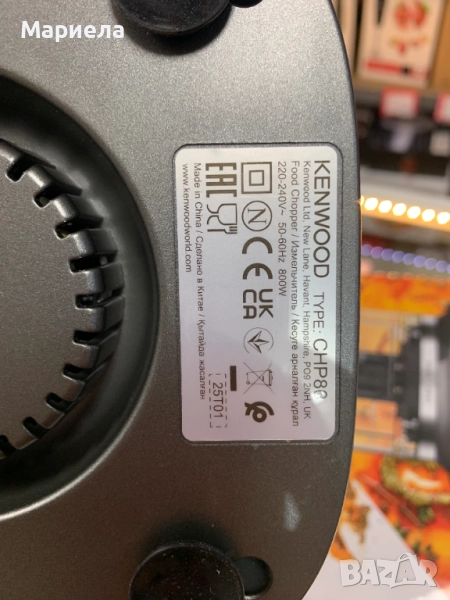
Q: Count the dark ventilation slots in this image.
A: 10